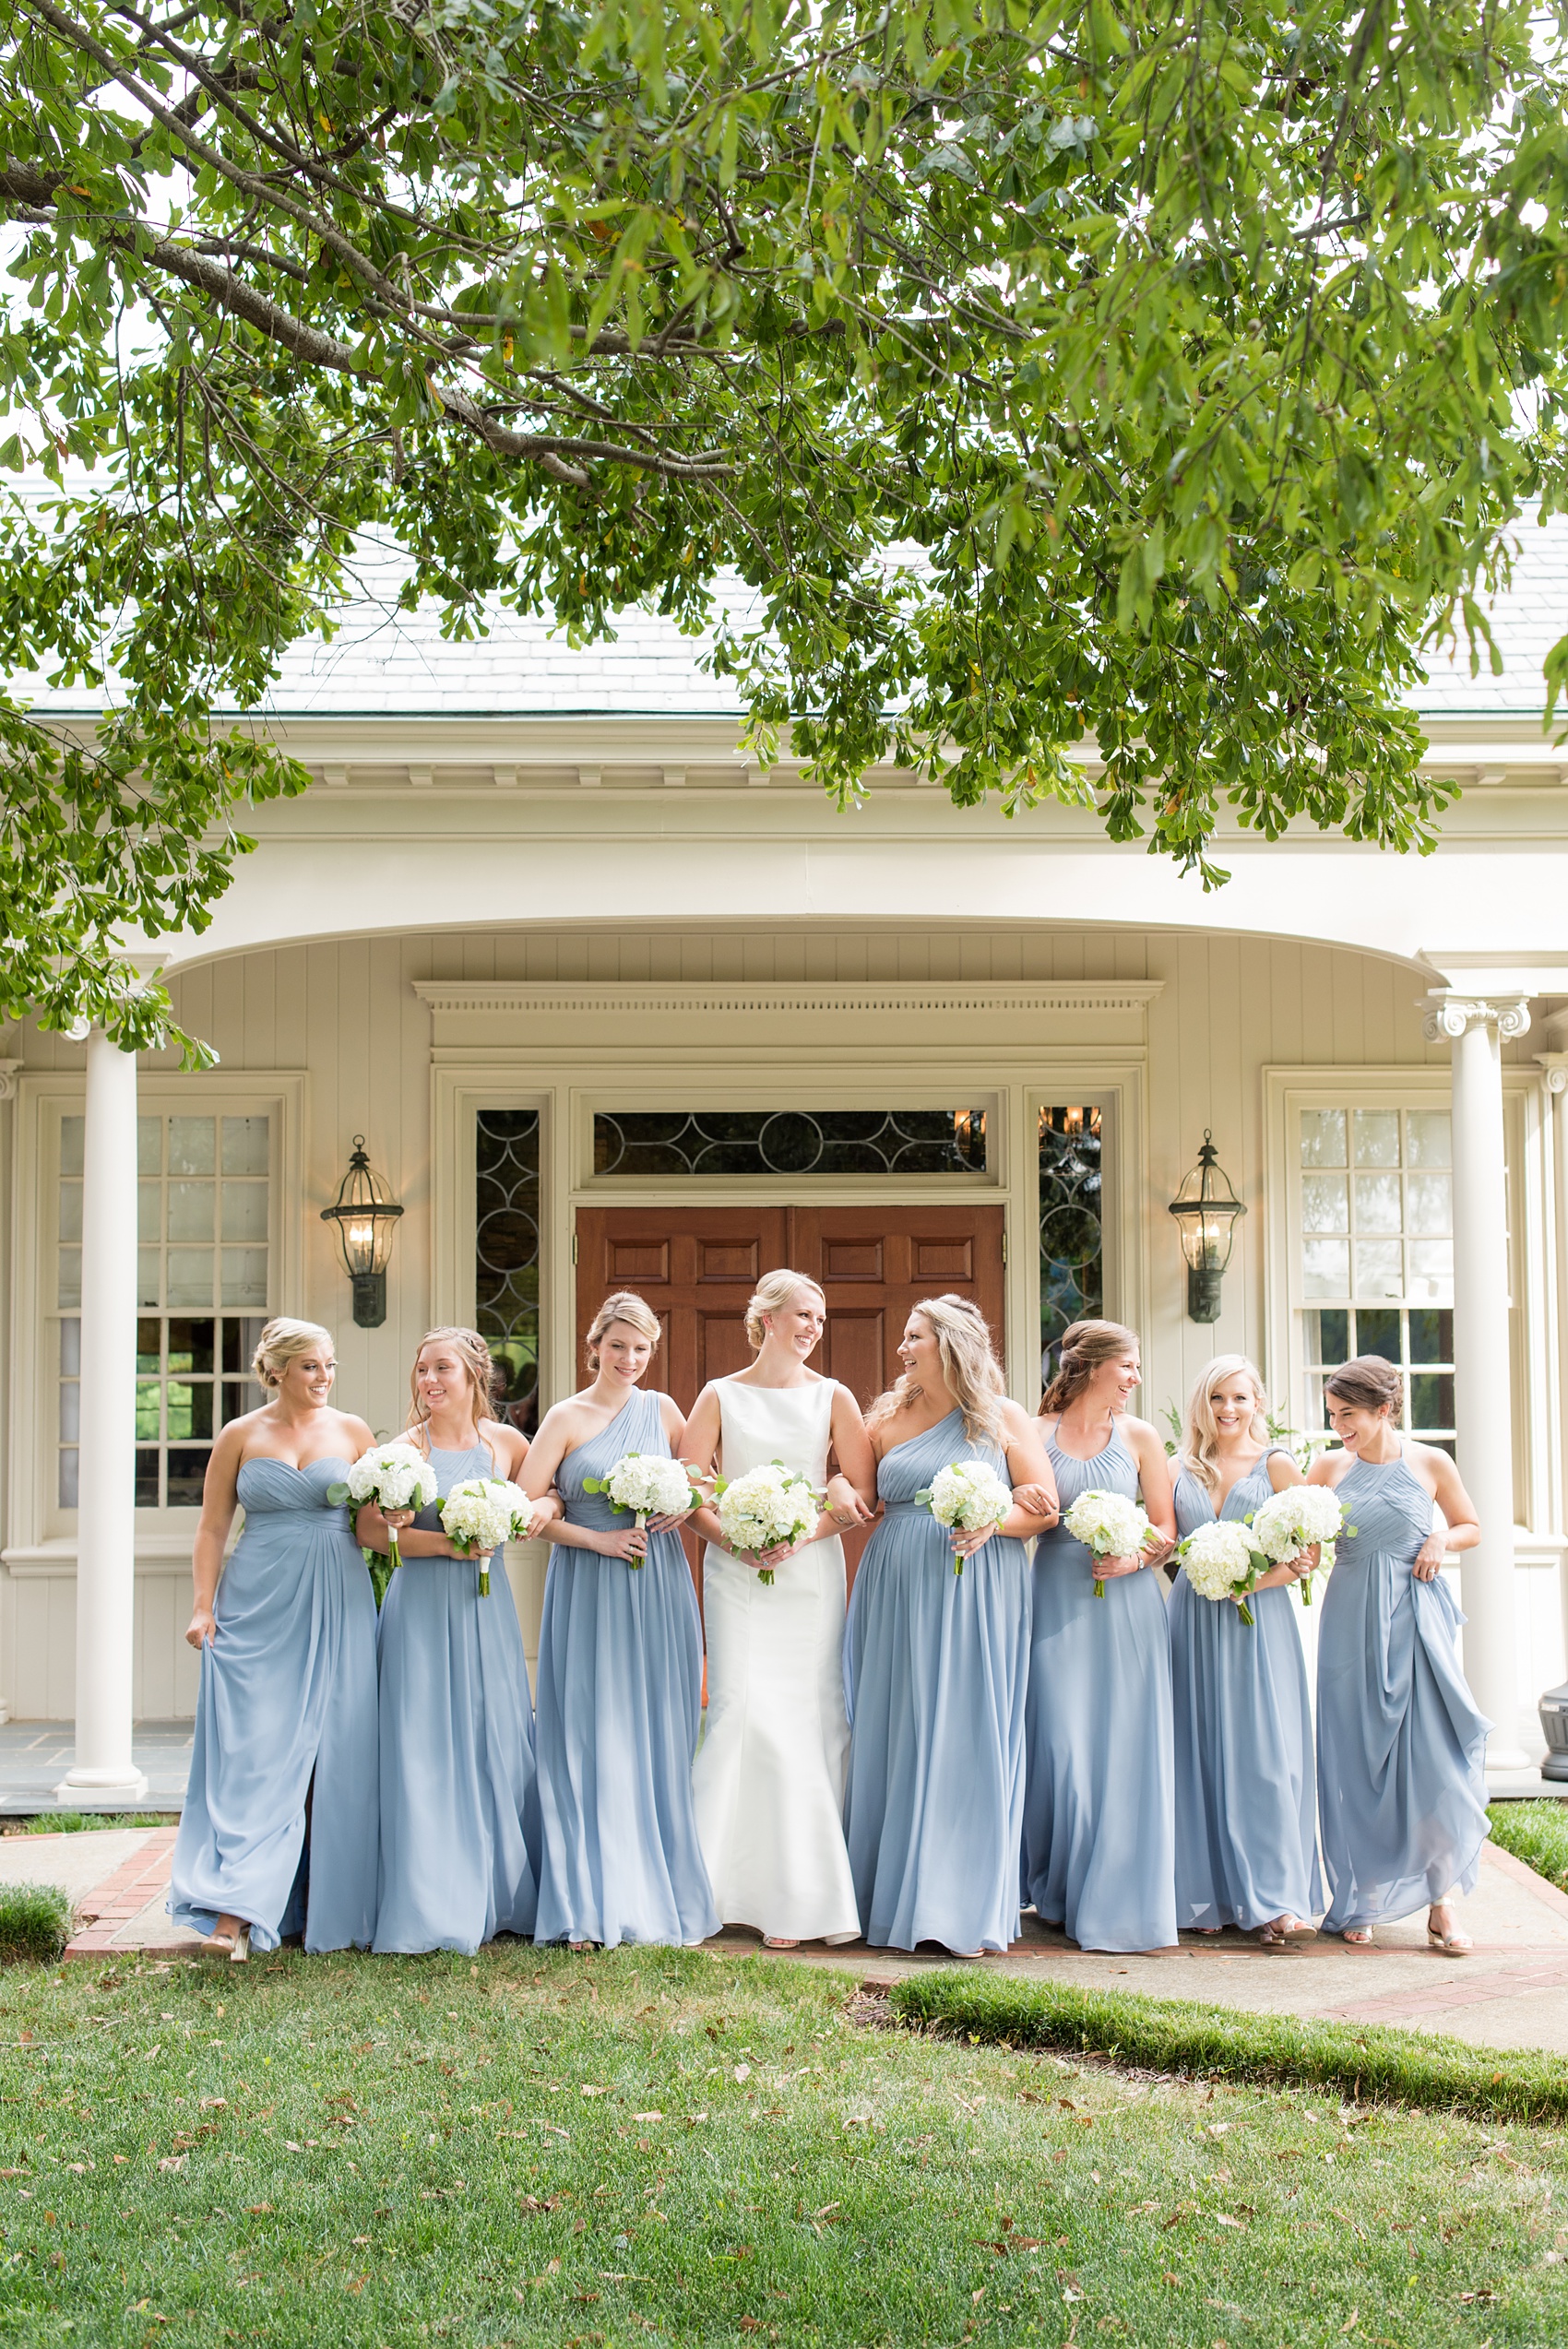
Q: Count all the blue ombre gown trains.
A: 0